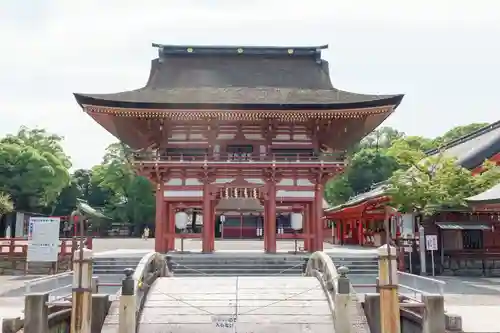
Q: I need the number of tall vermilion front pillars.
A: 4